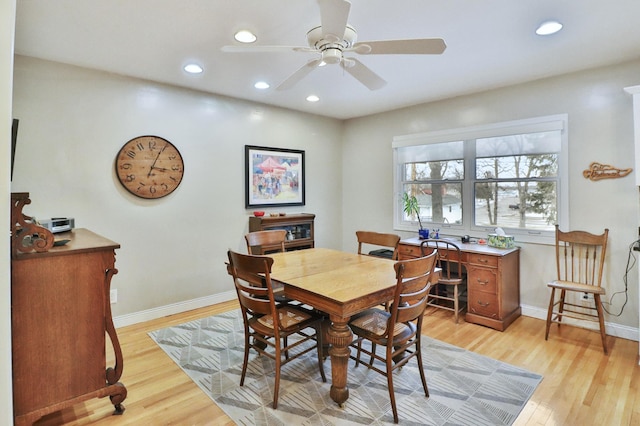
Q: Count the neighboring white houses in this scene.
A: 1